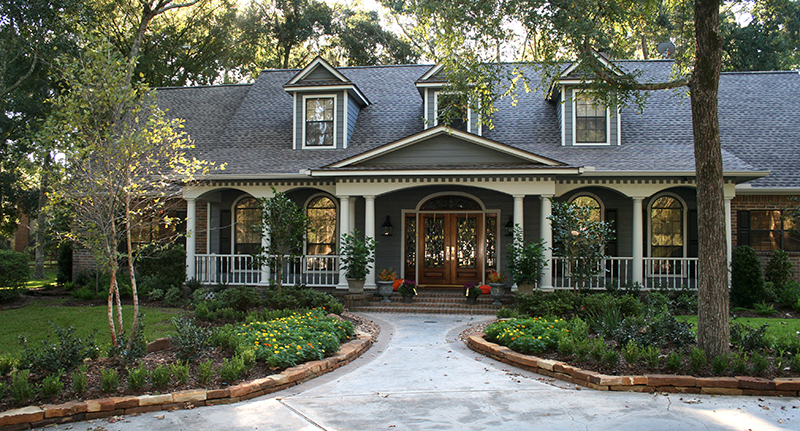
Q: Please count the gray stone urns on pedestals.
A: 2